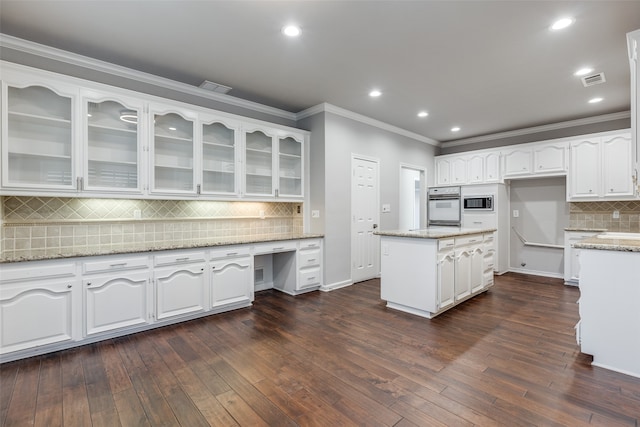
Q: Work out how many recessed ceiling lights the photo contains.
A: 7